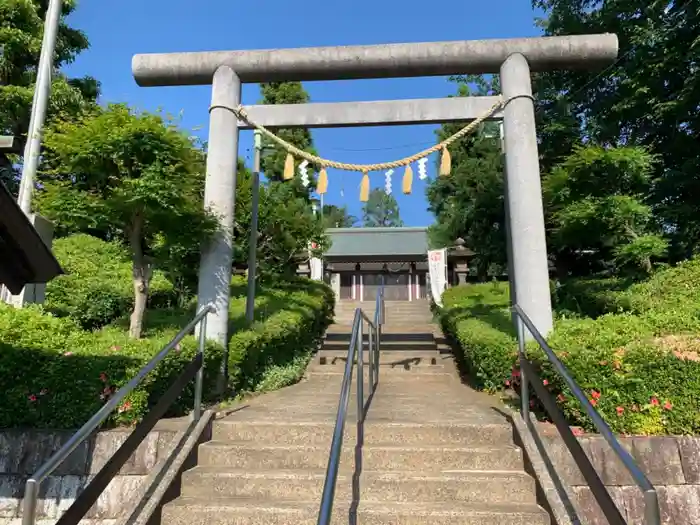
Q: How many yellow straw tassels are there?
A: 5